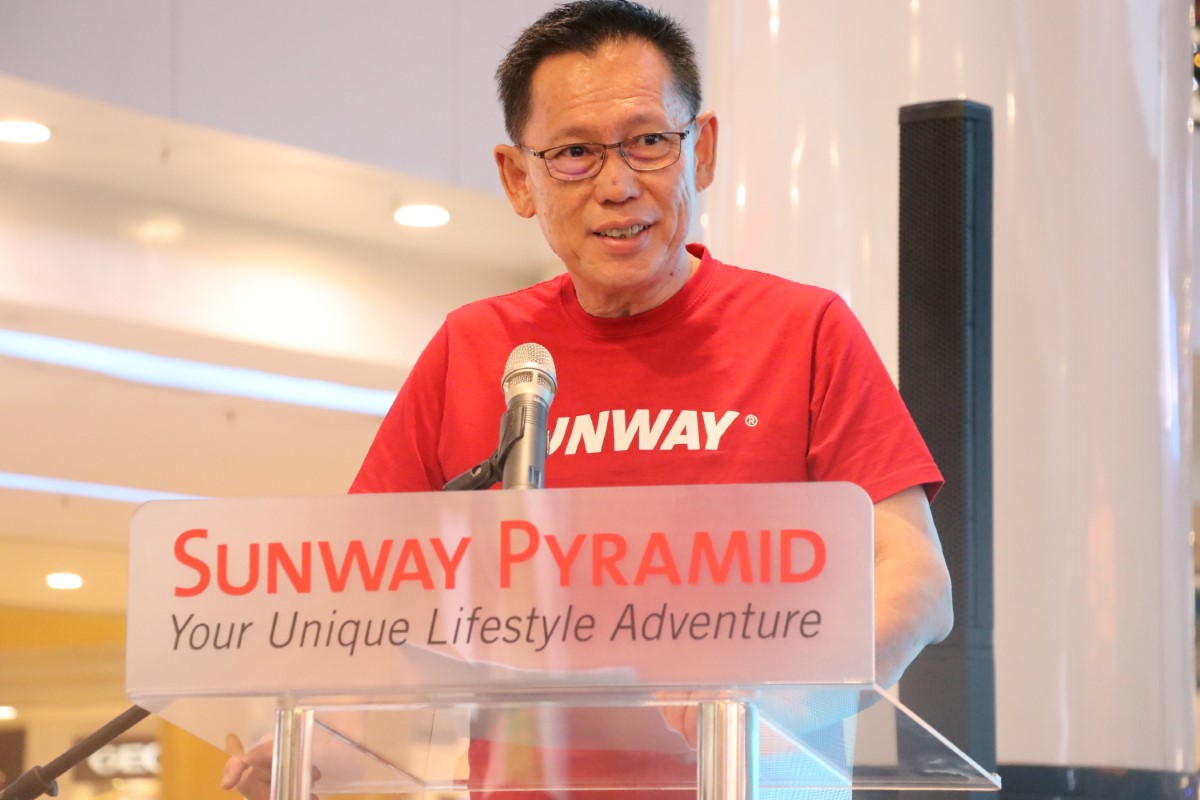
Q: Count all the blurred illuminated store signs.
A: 1